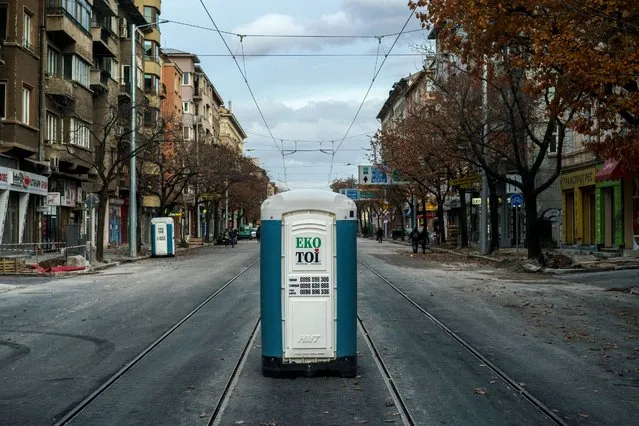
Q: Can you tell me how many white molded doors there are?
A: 2